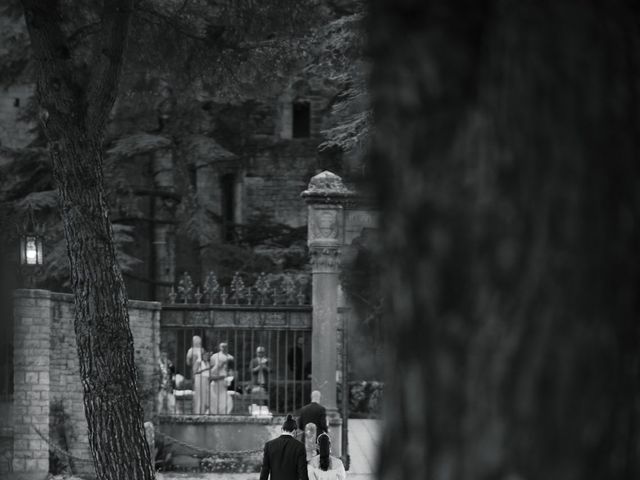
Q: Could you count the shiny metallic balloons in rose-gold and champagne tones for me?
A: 0